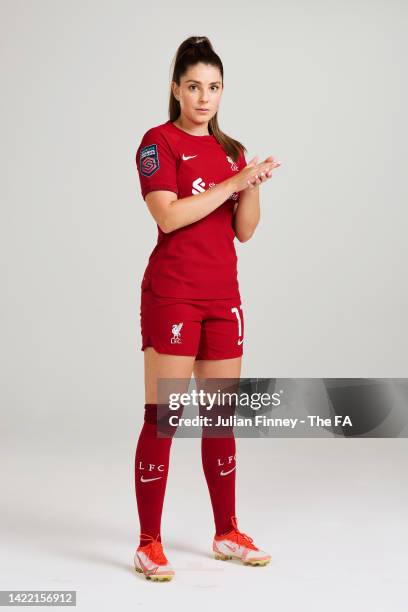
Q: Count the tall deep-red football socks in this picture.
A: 2